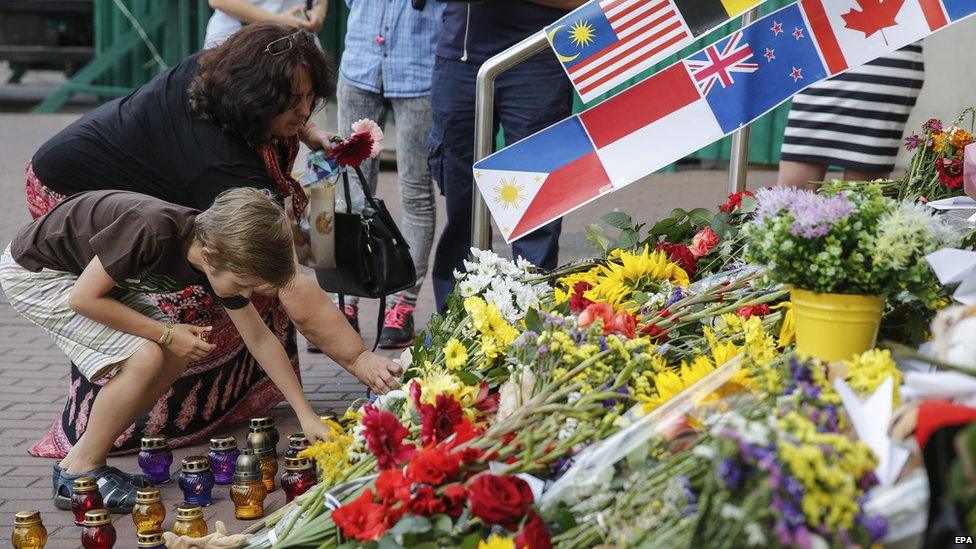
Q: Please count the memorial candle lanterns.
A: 15